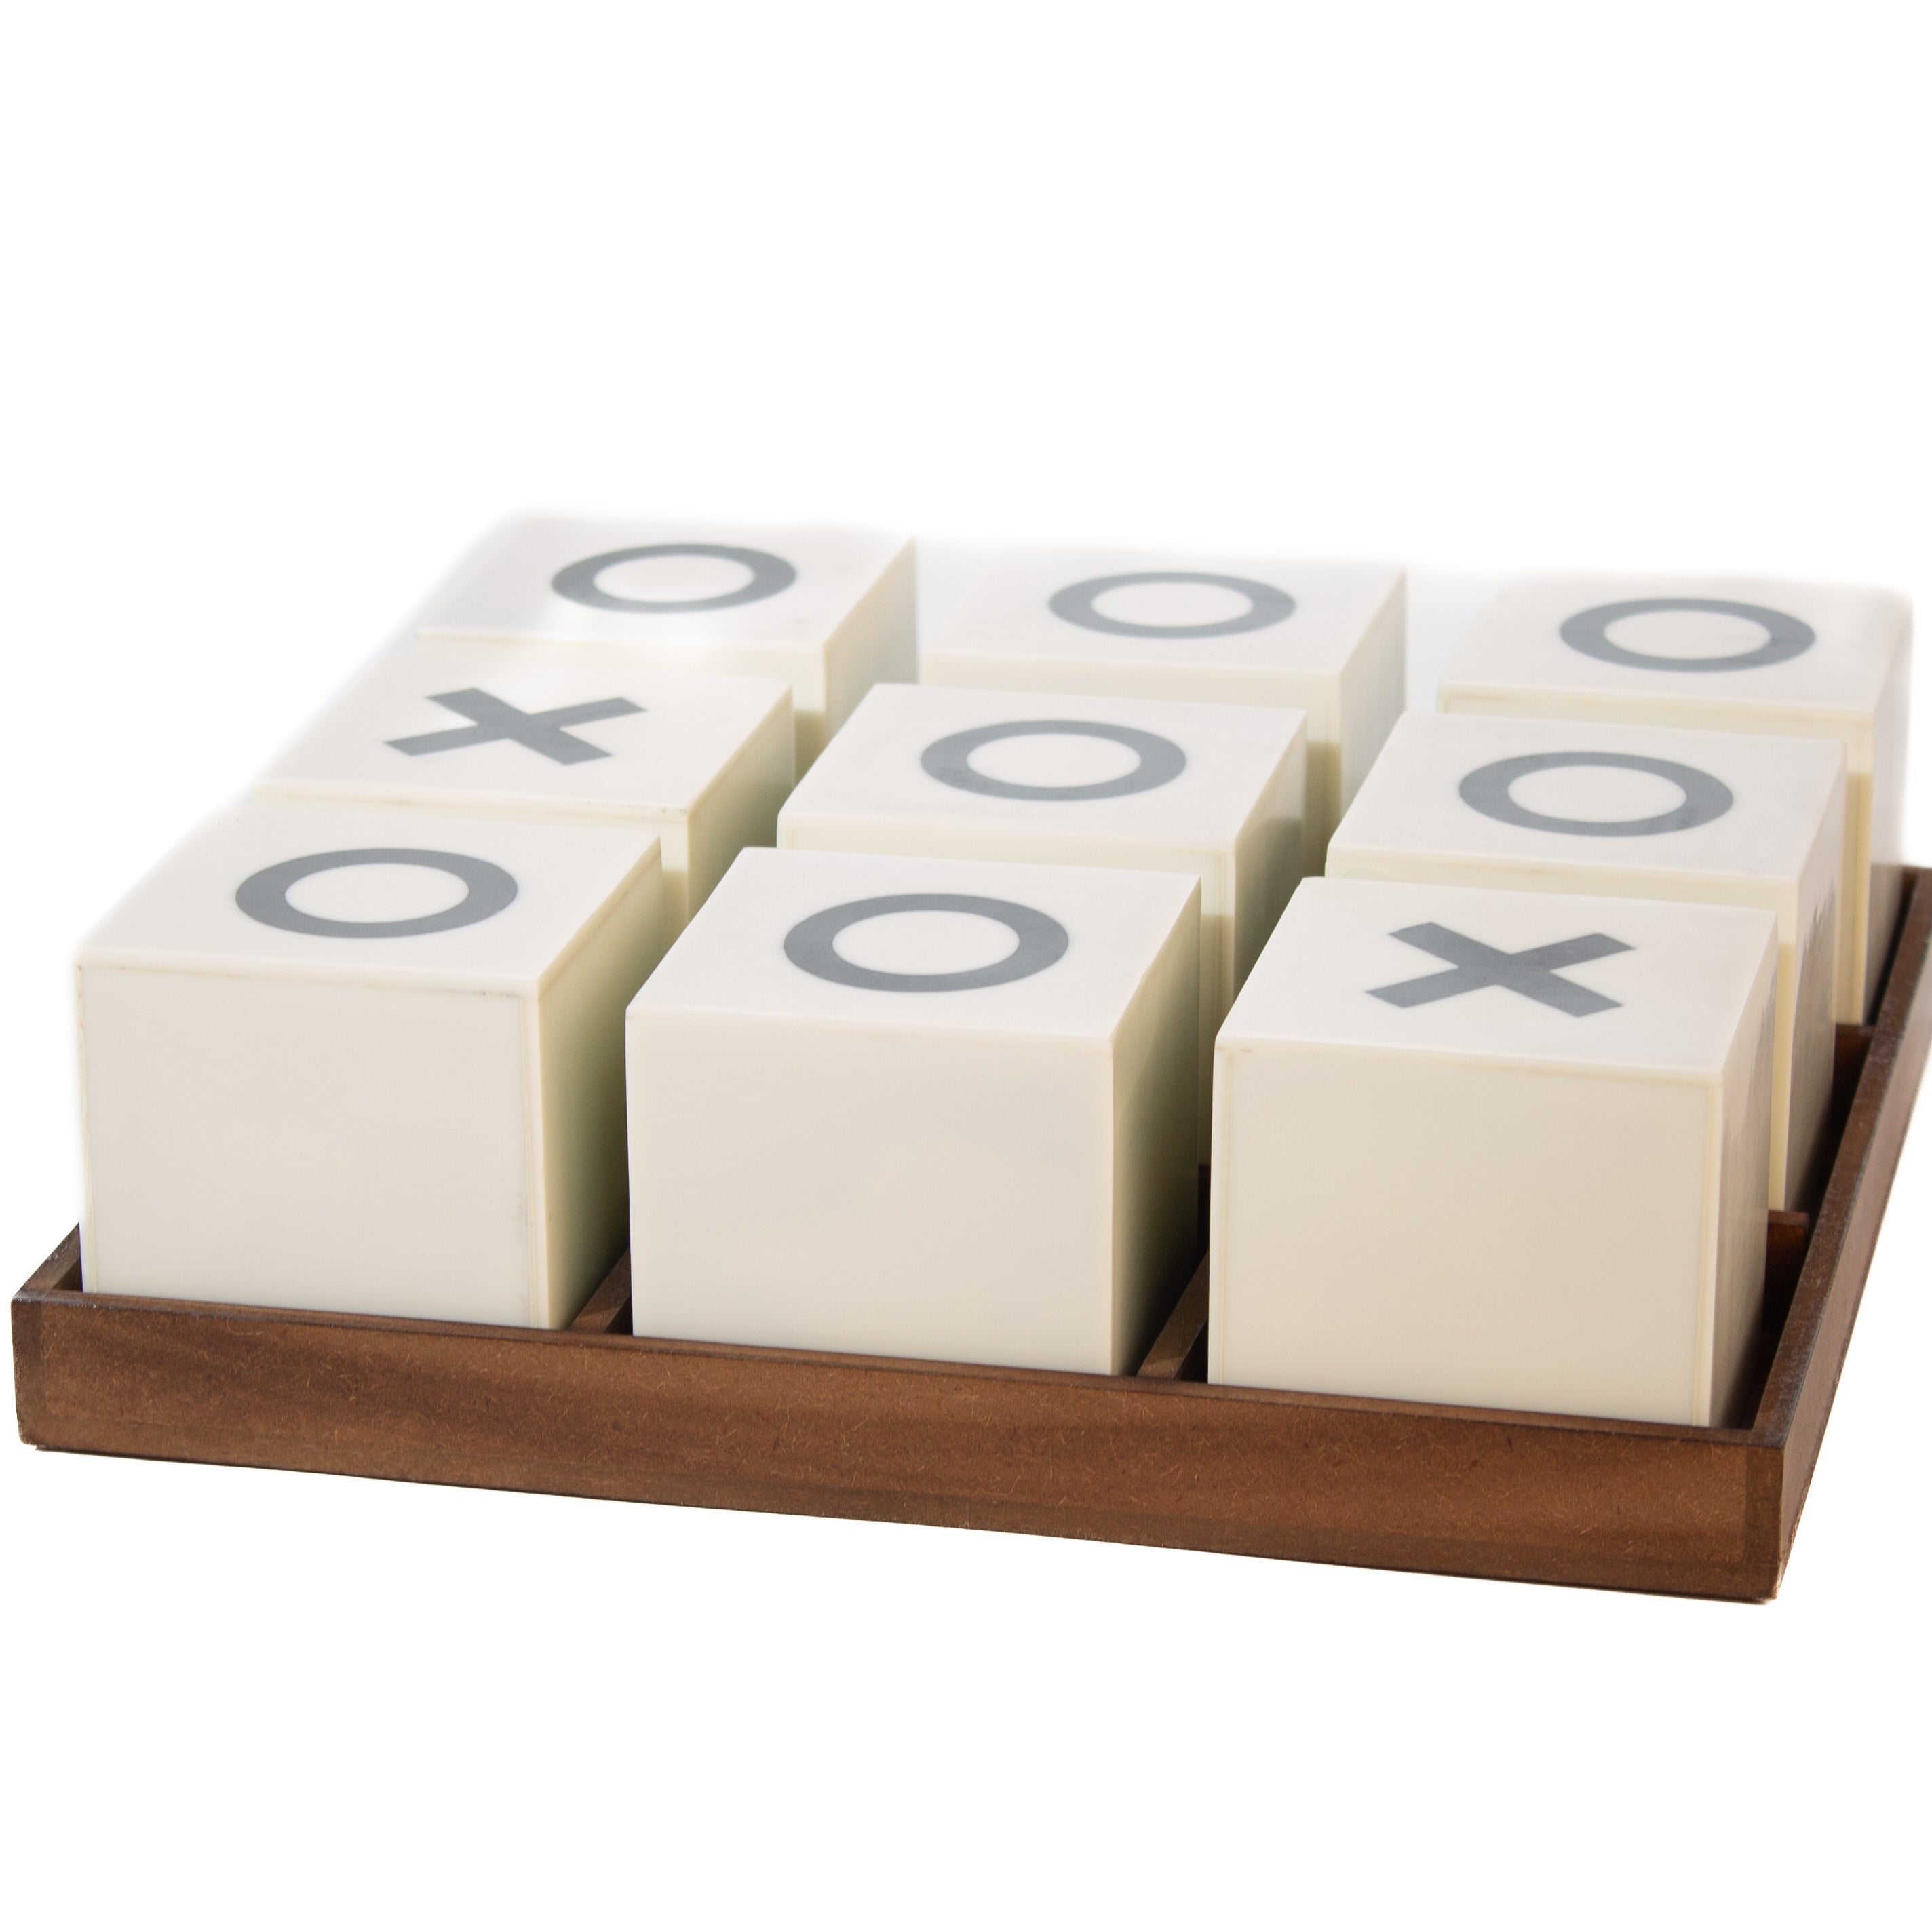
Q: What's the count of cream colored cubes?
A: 9